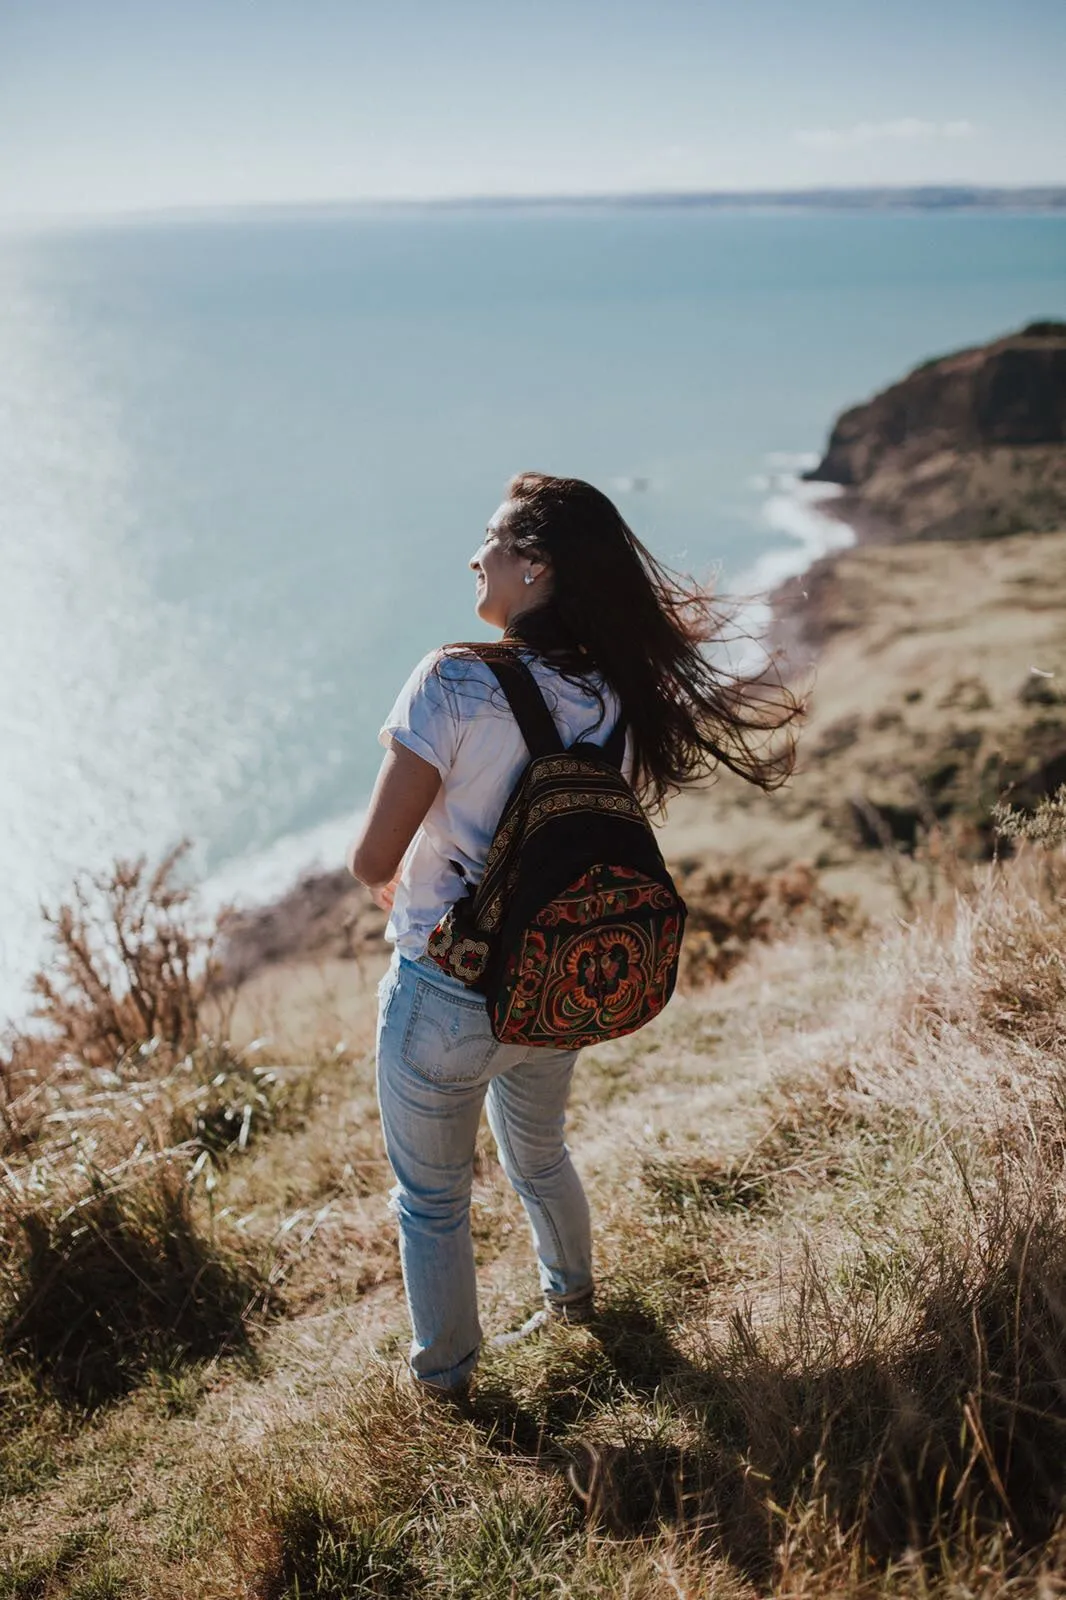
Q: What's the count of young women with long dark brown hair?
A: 1